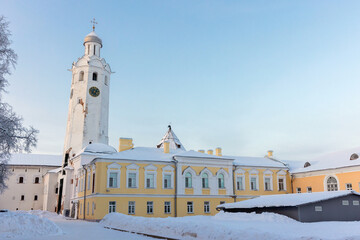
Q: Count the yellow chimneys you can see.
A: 6